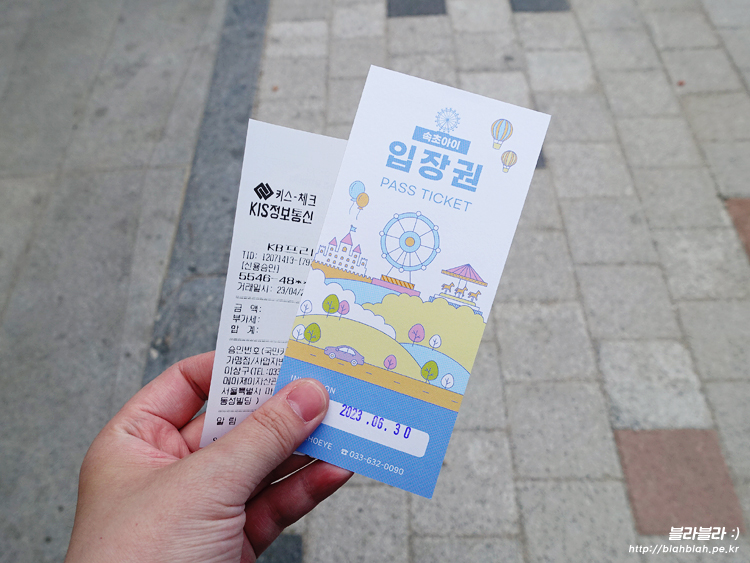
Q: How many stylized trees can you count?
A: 10